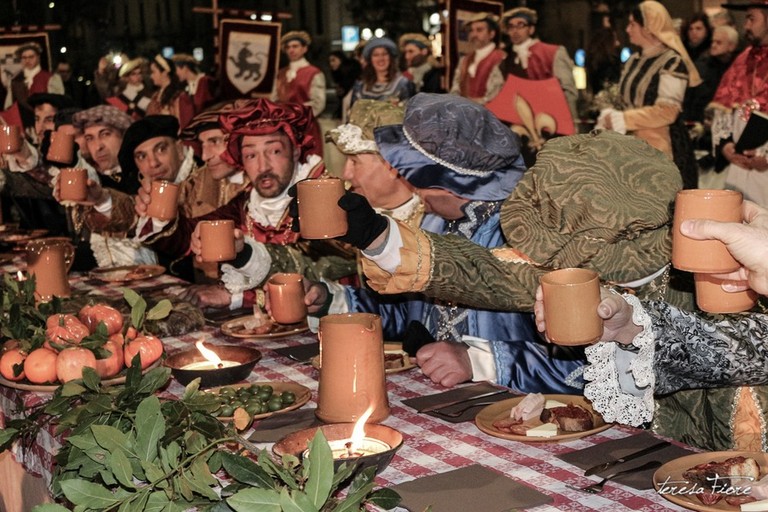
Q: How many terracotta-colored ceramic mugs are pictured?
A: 10